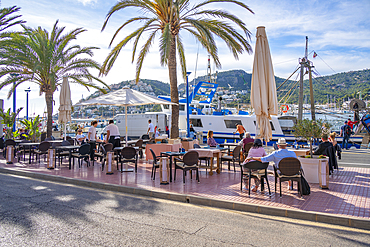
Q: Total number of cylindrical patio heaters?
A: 5